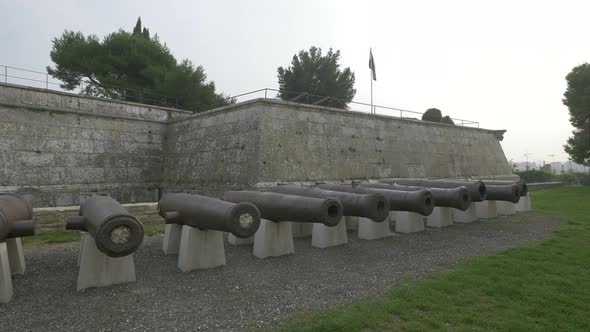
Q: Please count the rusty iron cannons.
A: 10